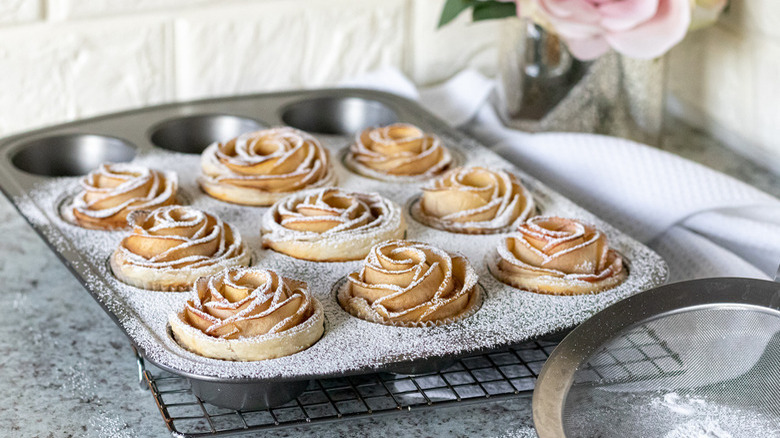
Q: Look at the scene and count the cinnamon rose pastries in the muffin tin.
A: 9